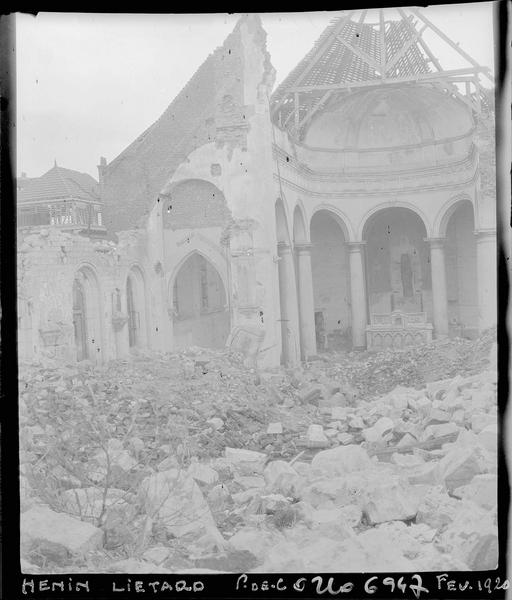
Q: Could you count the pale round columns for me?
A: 5